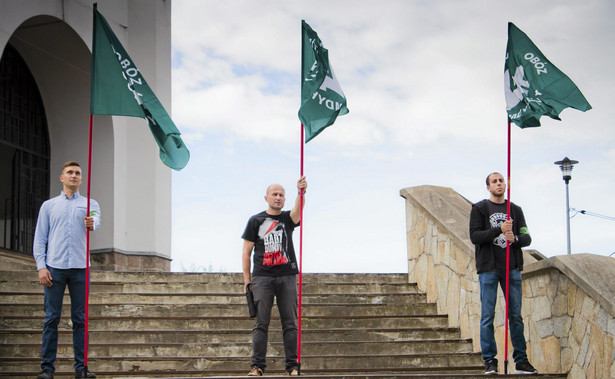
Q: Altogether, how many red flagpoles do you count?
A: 3